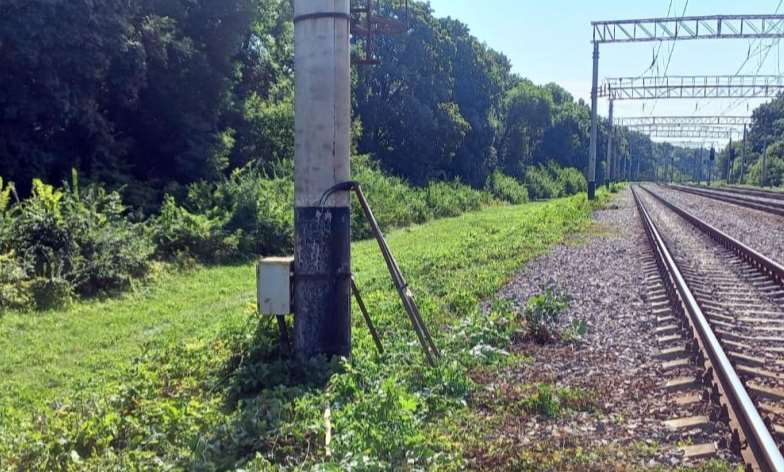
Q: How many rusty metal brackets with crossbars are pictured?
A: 1